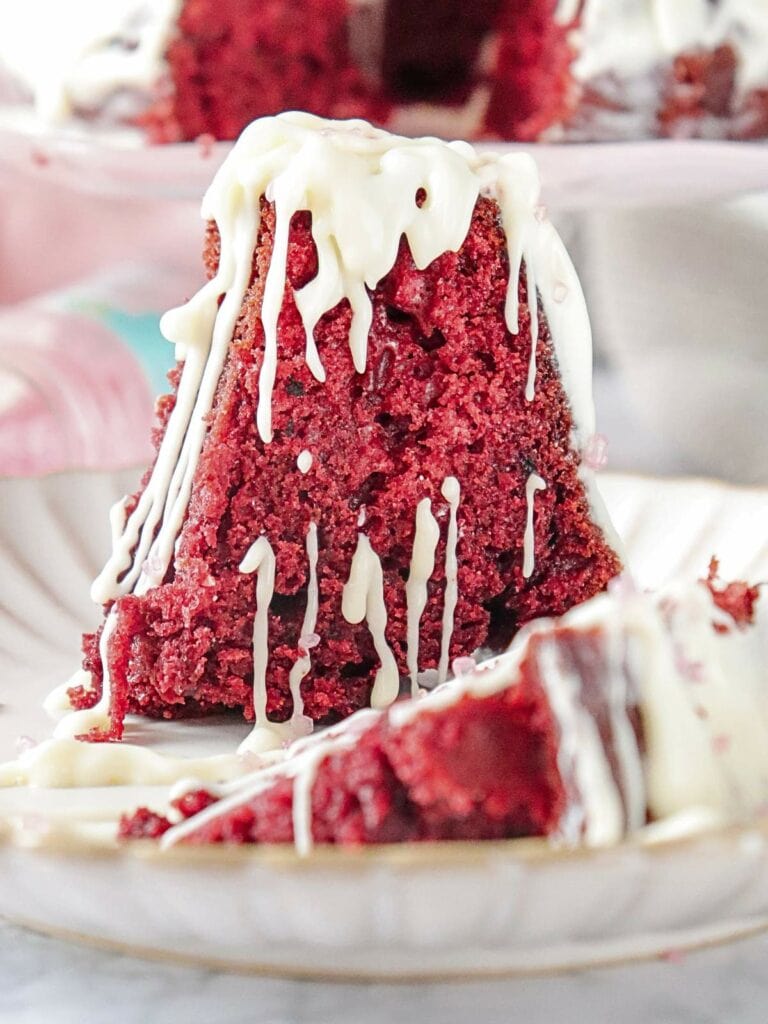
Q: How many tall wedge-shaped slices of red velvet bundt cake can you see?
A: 1